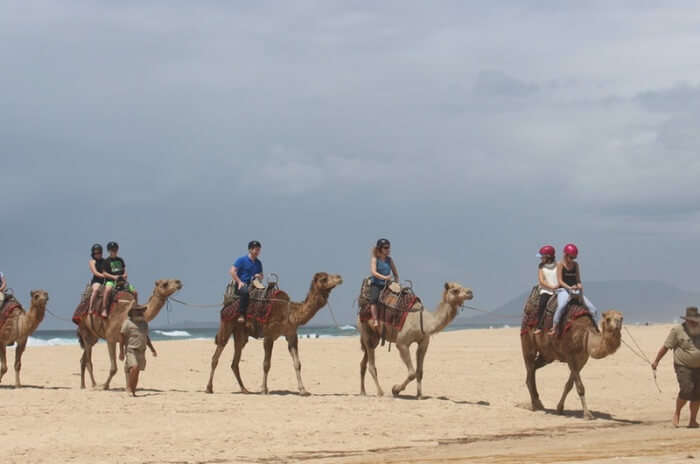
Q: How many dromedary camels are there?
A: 5